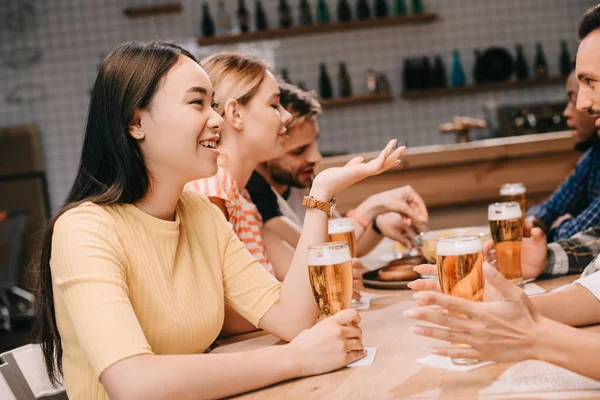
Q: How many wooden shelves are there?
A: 4